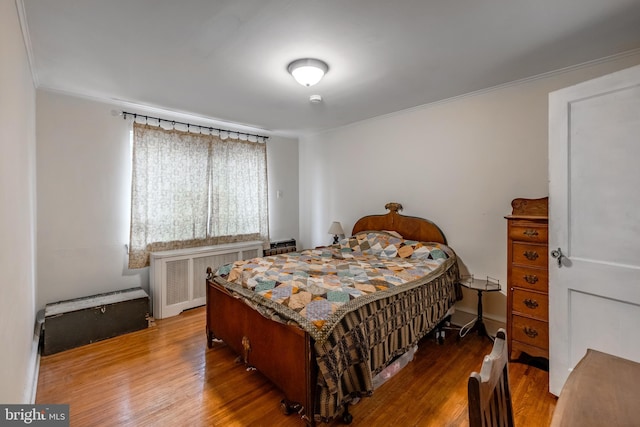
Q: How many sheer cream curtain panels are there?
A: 2